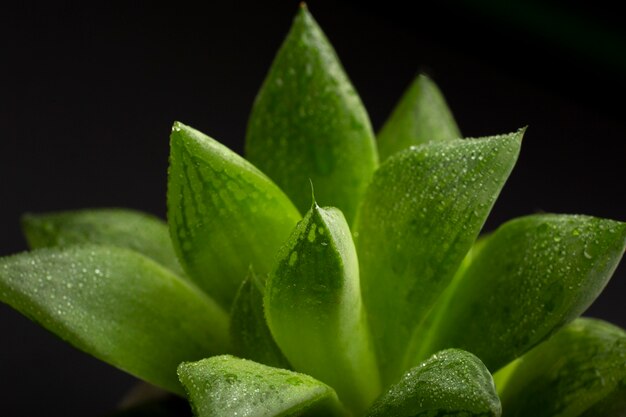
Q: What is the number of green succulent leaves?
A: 12